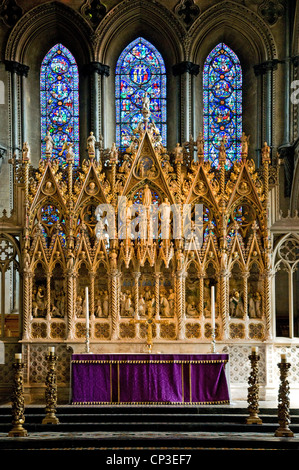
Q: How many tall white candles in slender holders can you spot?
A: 2